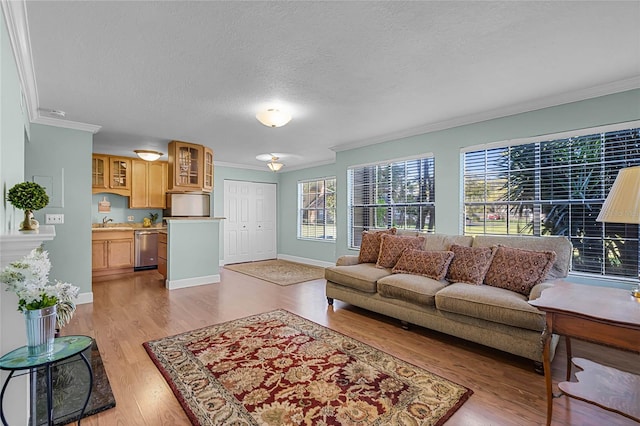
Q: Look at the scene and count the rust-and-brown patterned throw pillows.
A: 5